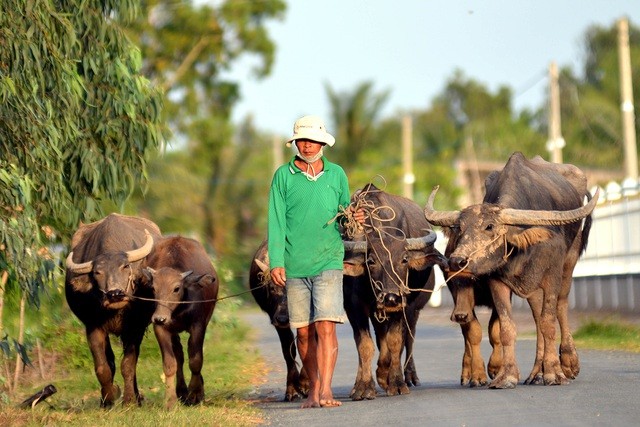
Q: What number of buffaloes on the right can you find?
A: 3